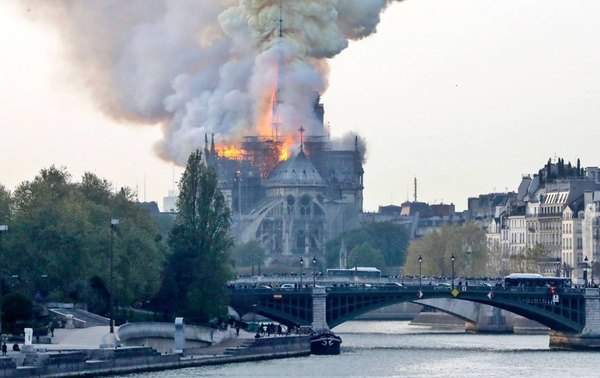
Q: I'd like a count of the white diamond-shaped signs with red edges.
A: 2